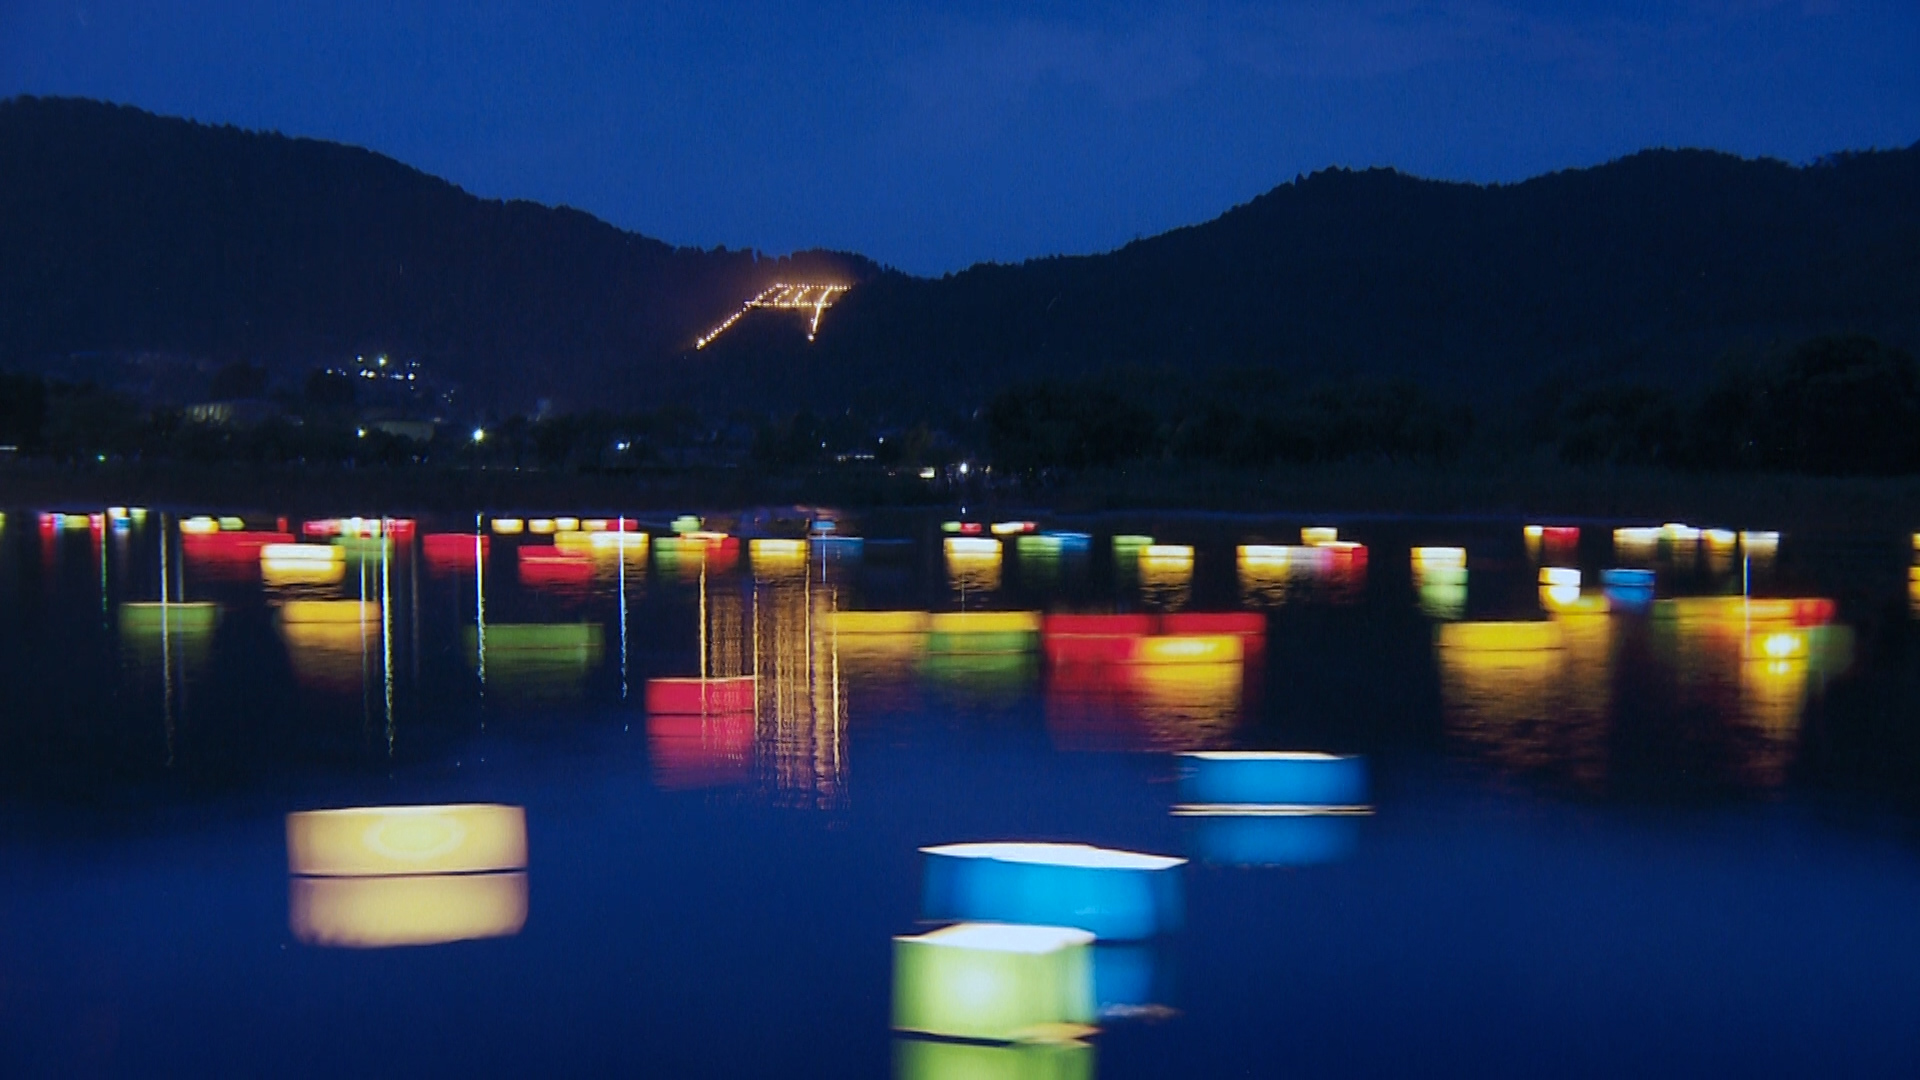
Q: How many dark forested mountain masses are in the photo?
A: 2